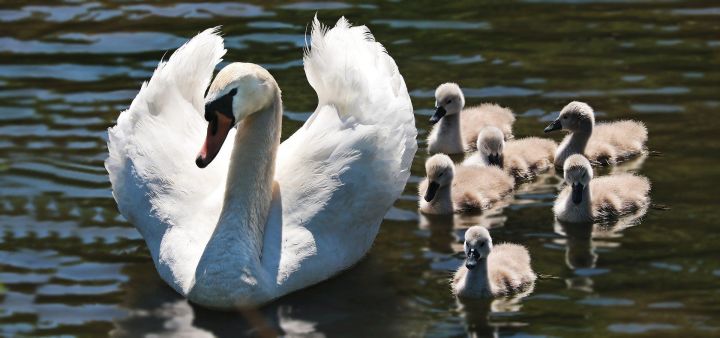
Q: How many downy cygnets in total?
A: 6